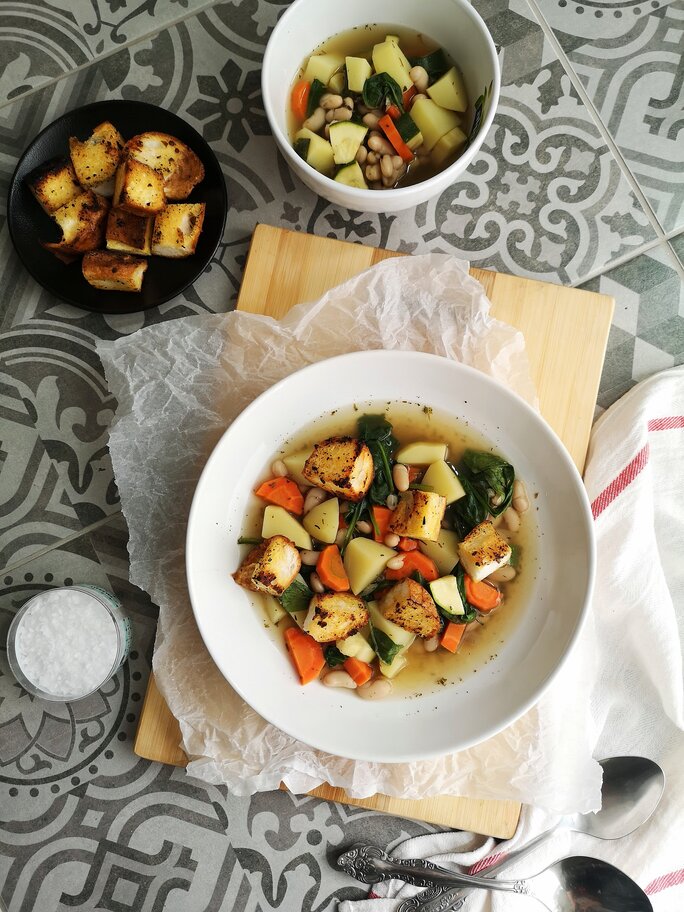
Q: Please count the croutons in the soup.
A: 6